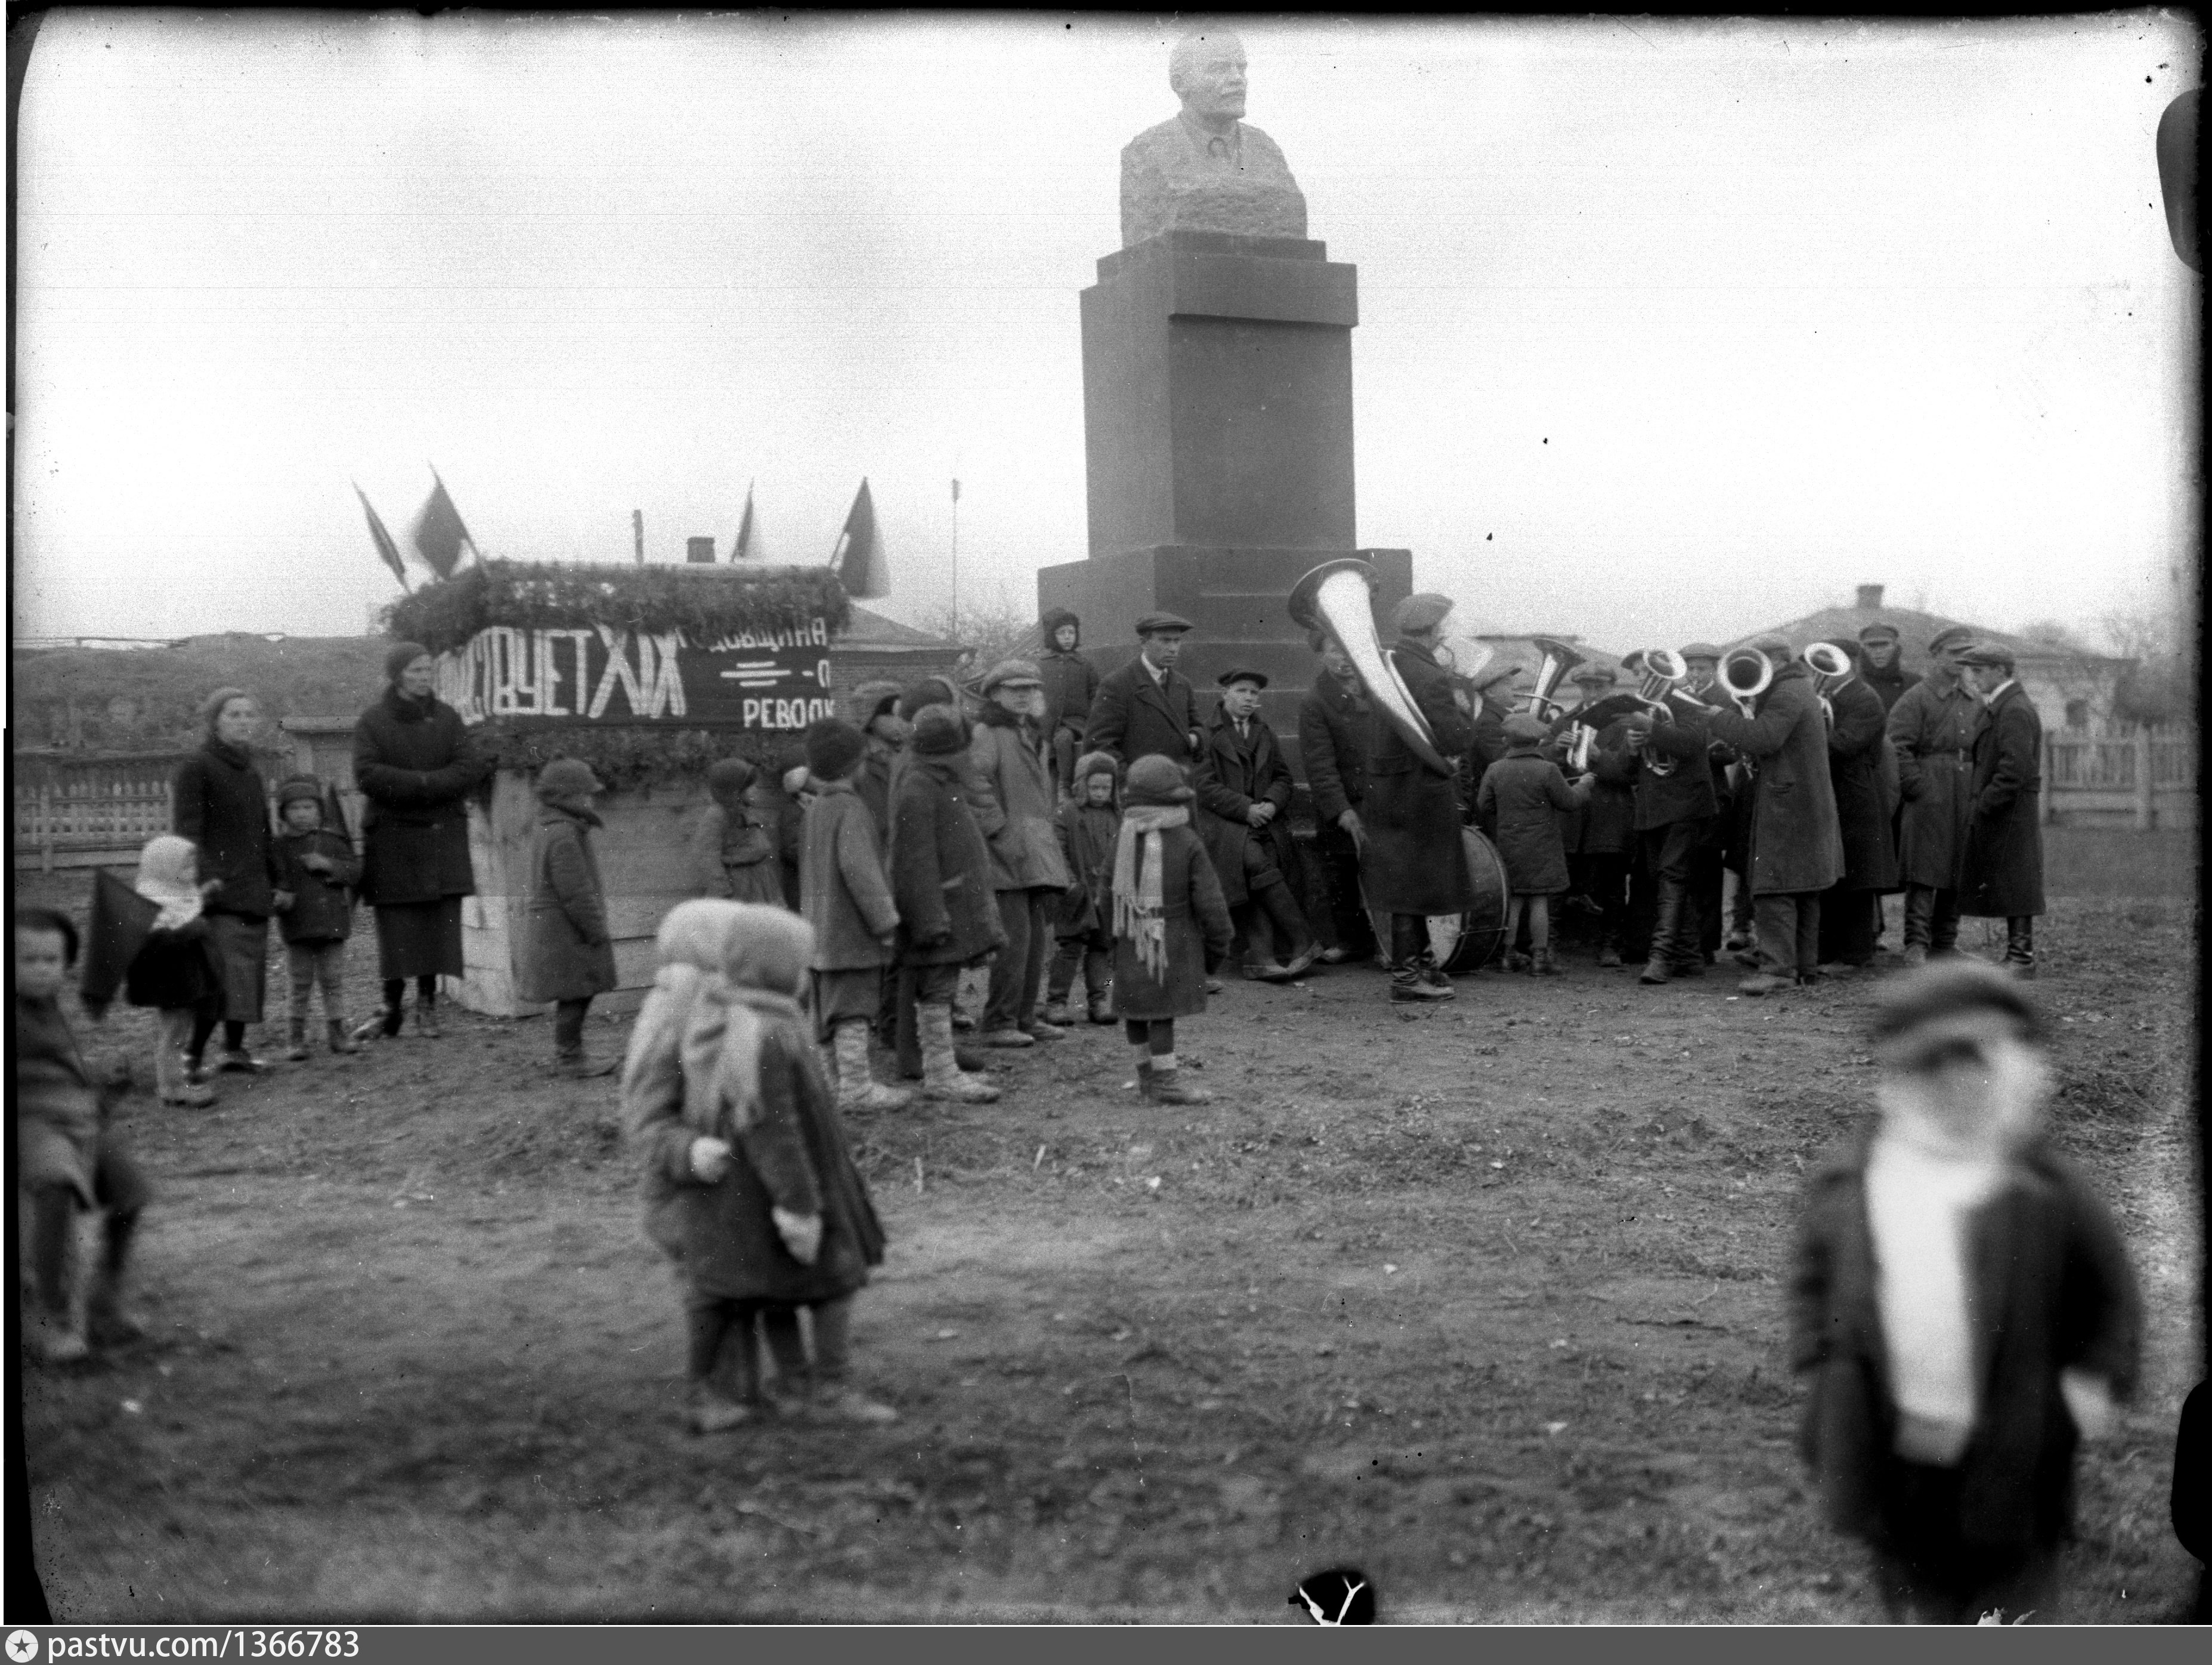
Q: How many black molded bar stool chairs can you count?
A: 0